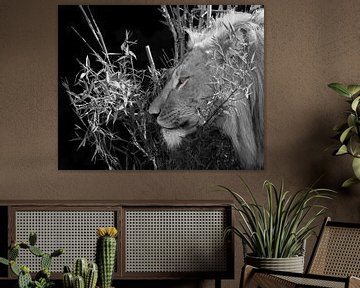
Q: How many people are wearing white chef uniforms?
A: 0